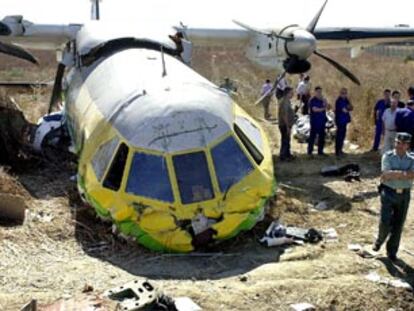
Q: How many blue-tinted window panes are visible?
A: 3